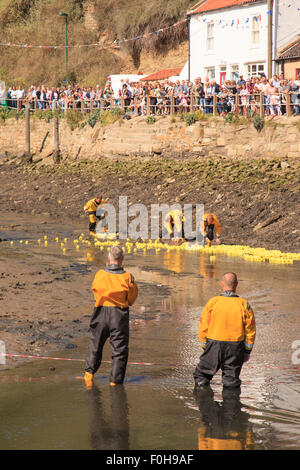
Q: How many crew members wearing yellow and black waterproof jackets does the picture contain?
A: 5